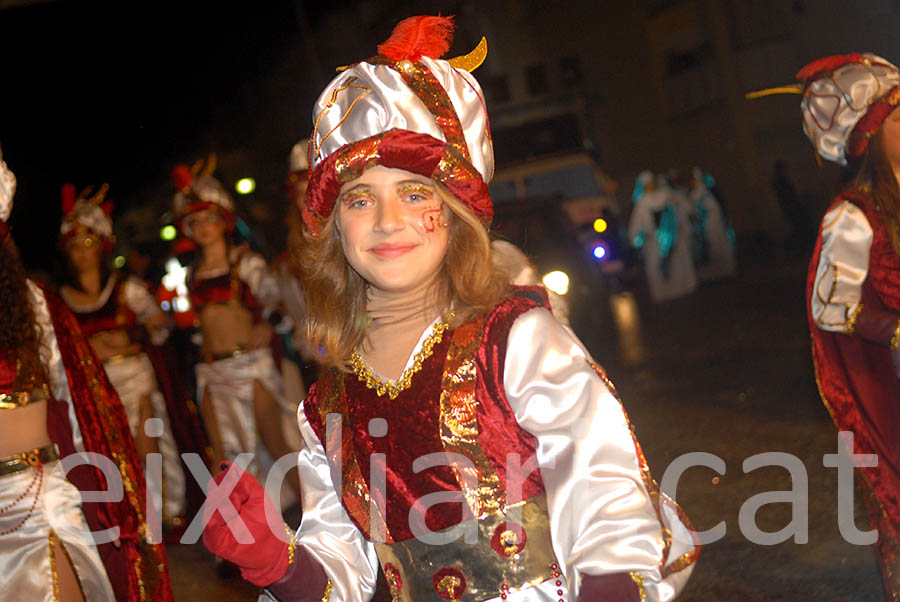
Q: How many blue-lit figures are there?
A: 2